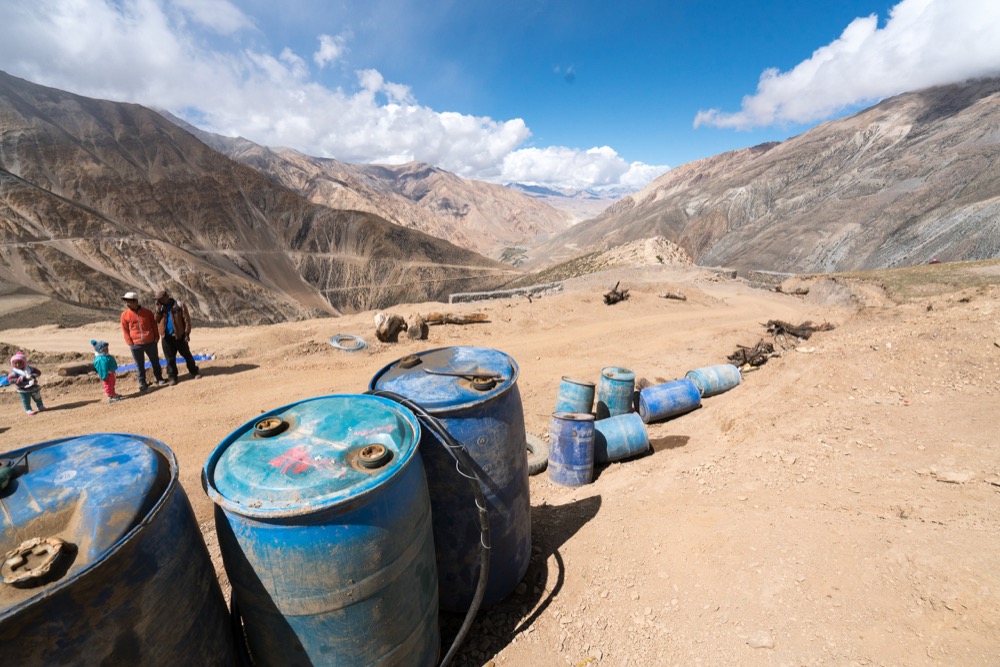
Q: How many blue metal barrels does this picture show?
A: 9